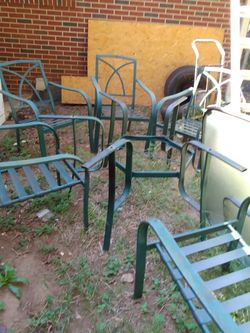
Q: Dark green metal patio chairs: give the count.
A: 5